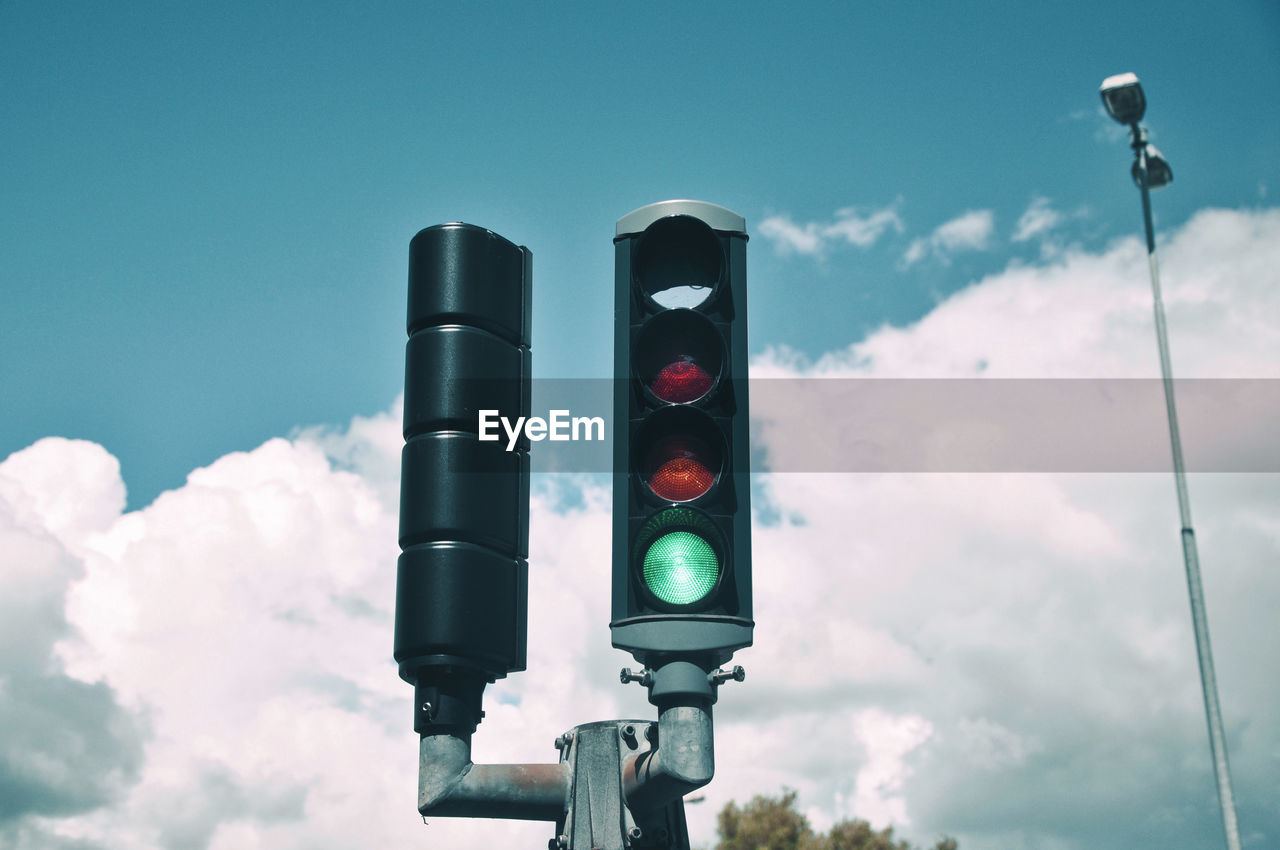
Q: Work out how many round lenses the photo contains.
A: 4